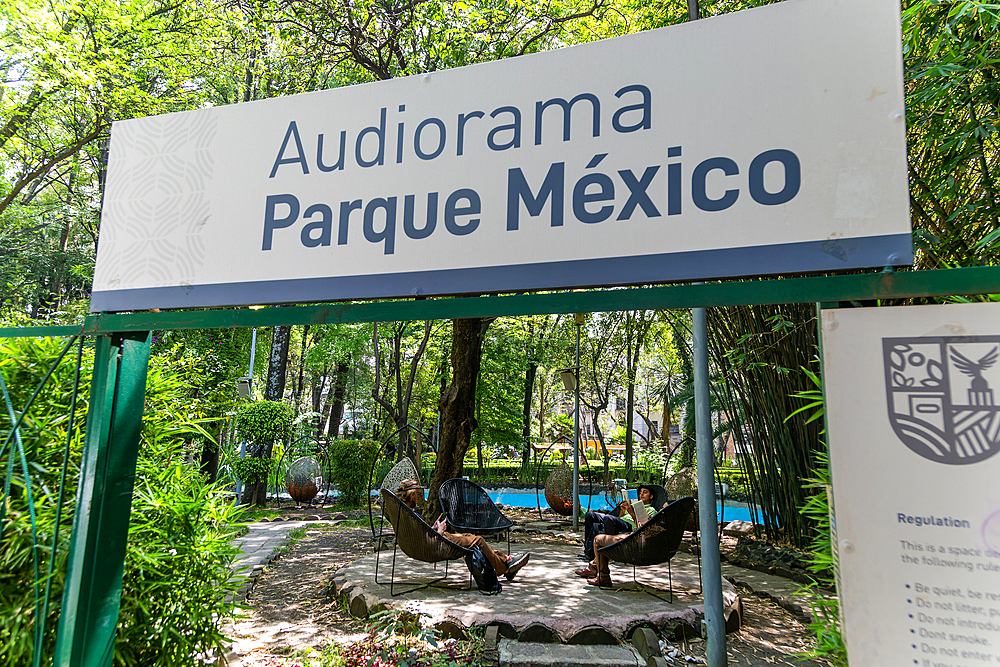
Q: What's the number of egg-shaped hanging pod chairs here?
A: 4